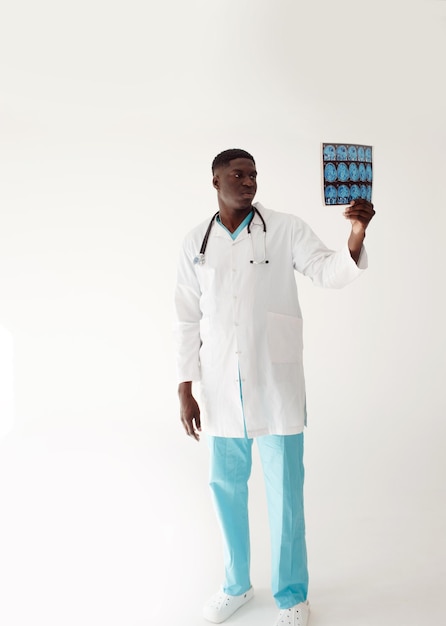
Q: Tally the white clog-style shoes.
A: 2